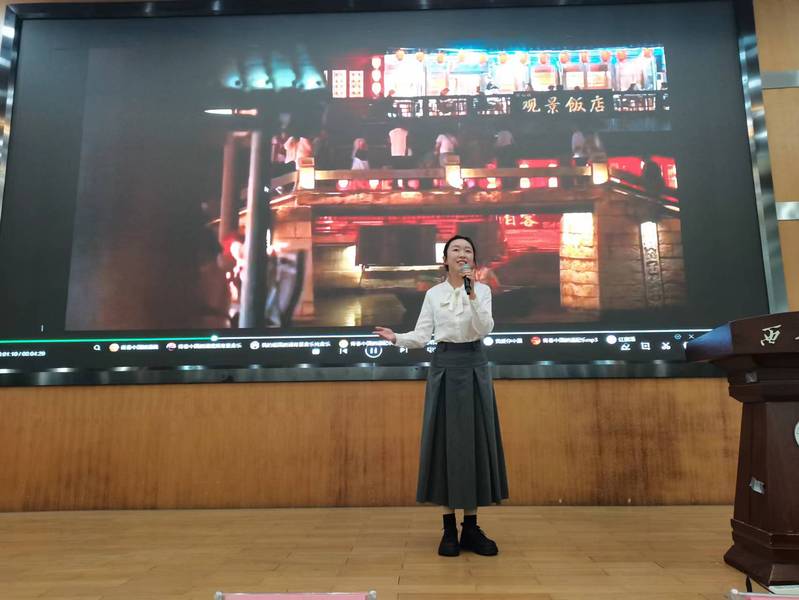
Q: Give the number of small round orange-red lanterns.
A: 13